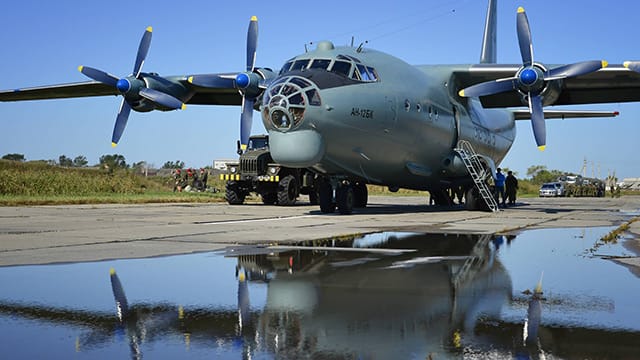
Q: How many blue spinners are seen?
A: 3